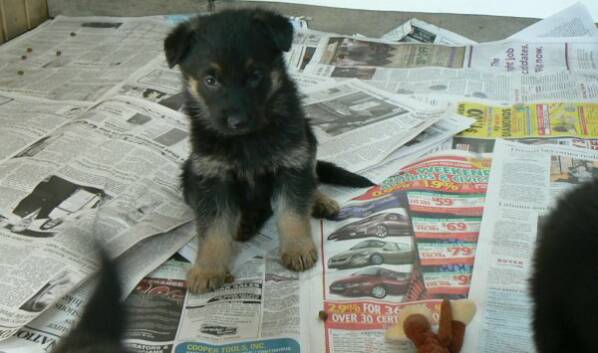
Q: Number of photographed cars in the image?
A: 4